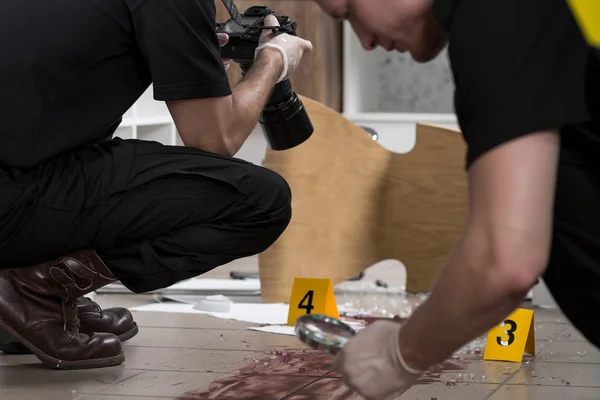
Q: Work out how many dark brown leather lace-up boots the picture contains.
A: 2